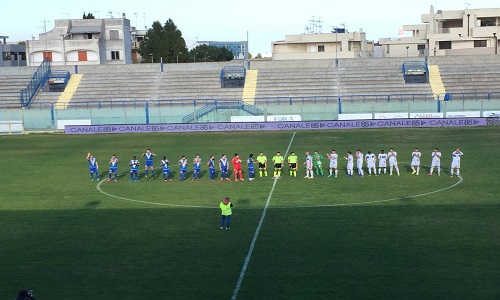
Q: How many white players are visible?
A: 10